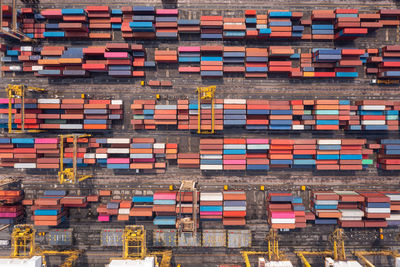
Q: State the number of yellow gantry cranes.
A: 7